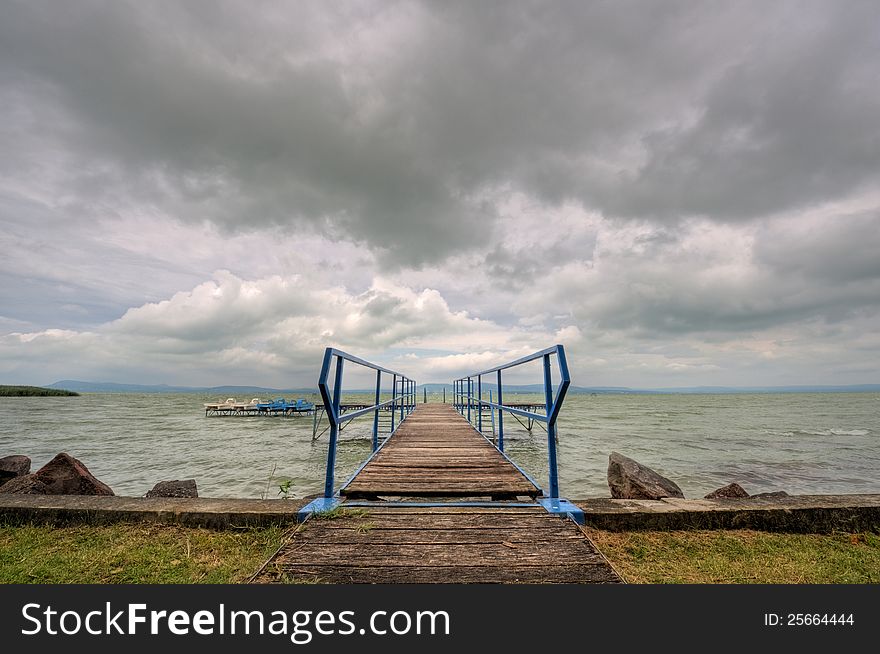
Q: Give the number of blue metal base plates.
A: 2